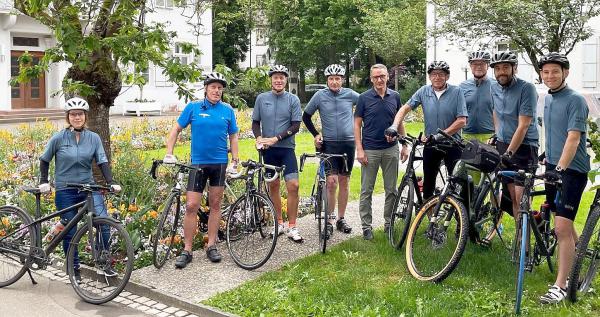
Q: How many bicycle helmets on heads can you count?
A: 8